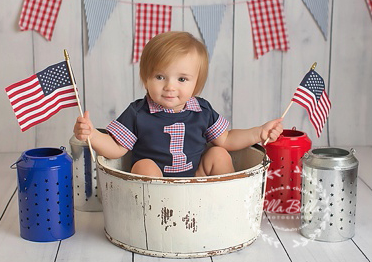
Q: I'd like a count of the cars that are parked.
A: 0